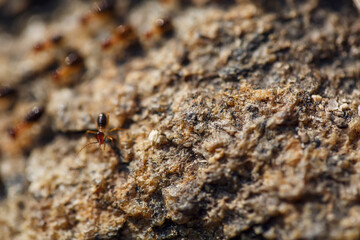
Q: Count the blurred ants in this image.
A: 7